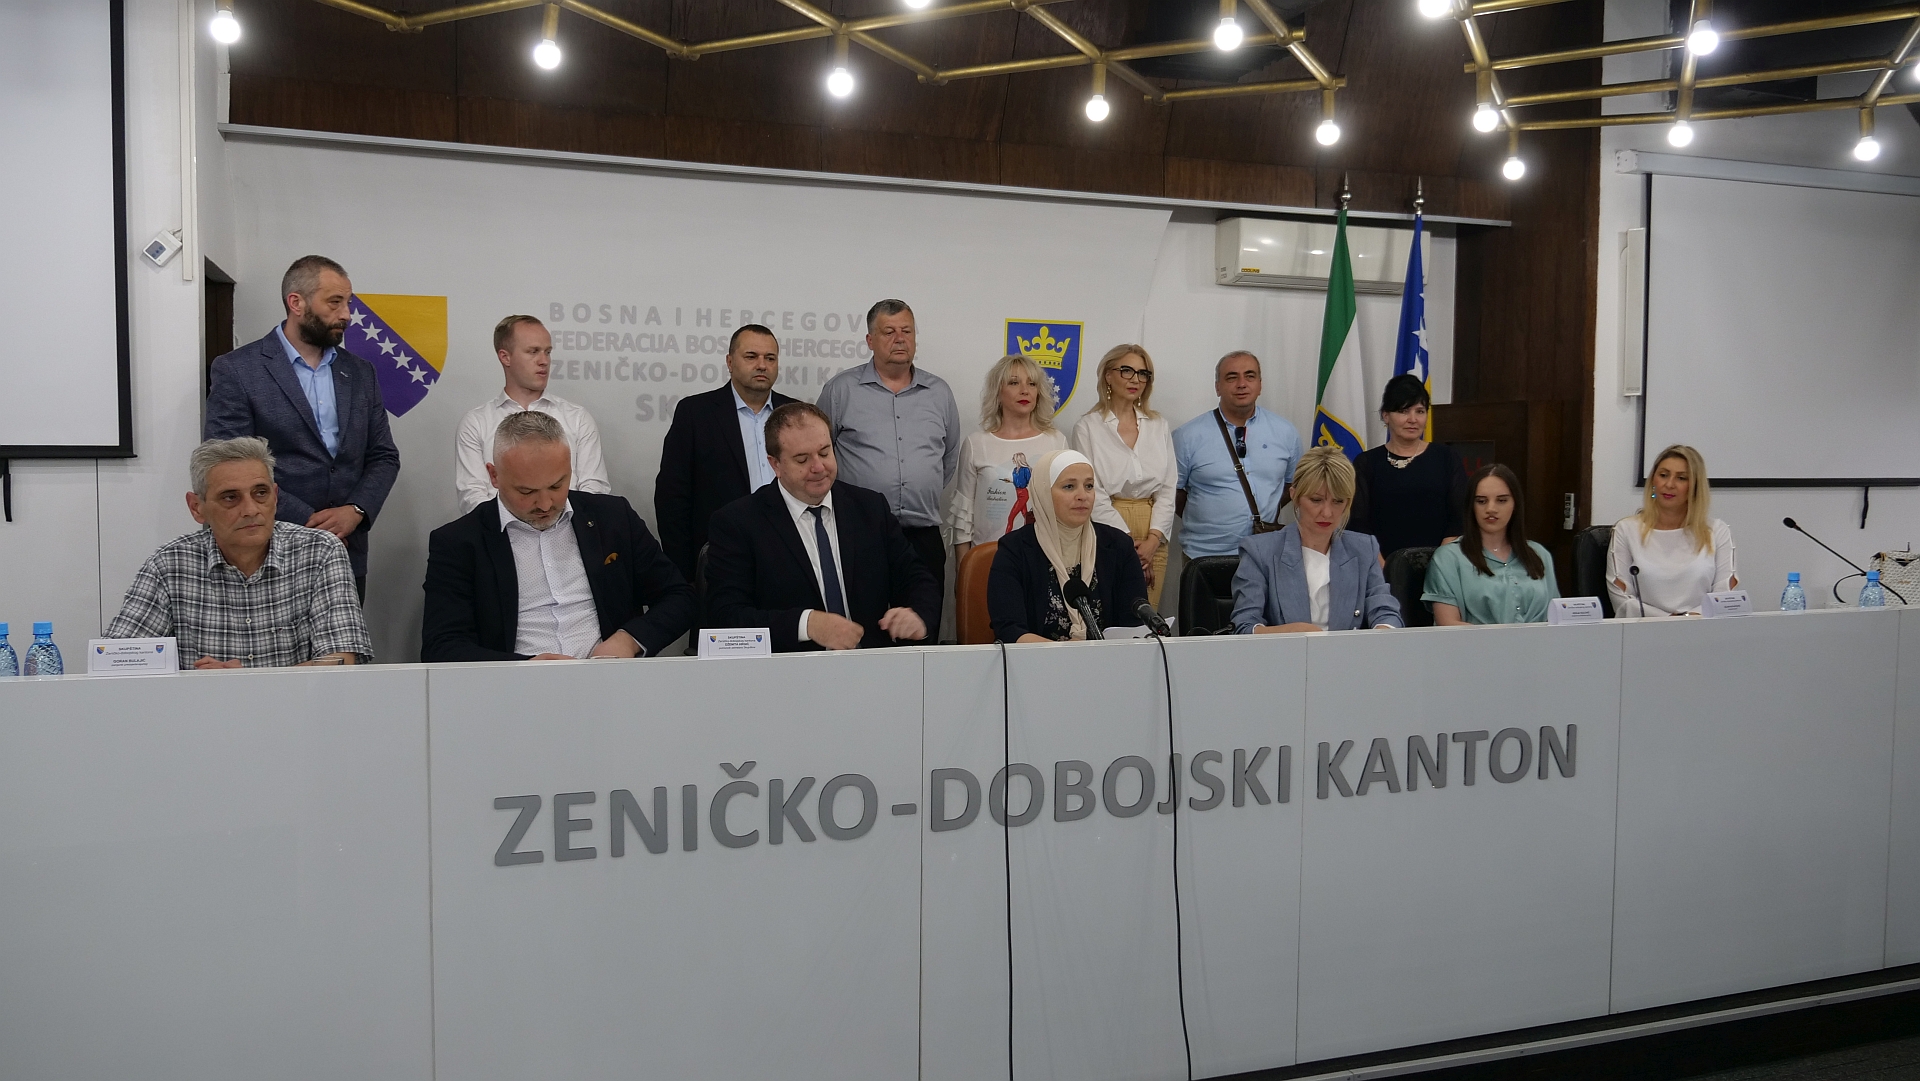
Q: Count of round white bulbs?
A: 14